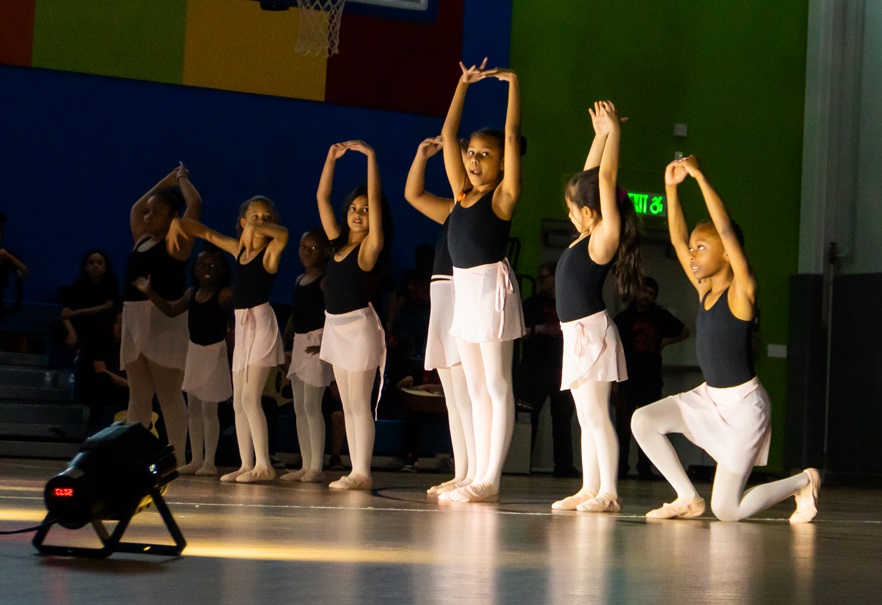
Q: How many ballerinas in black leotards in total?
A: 9